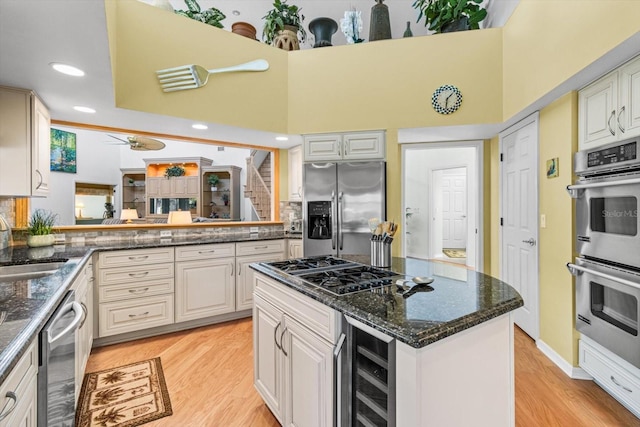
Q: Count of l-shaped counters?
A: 1